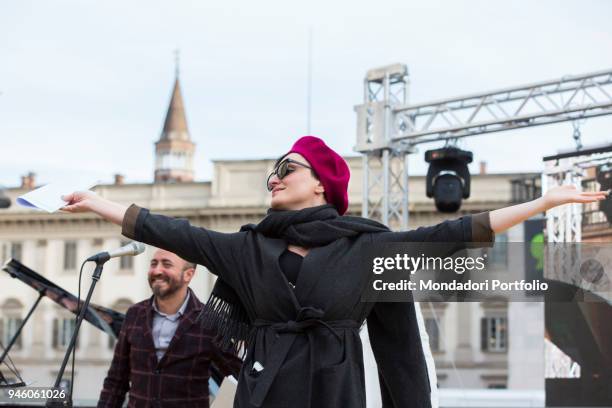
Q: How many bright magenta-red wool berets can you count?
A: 1